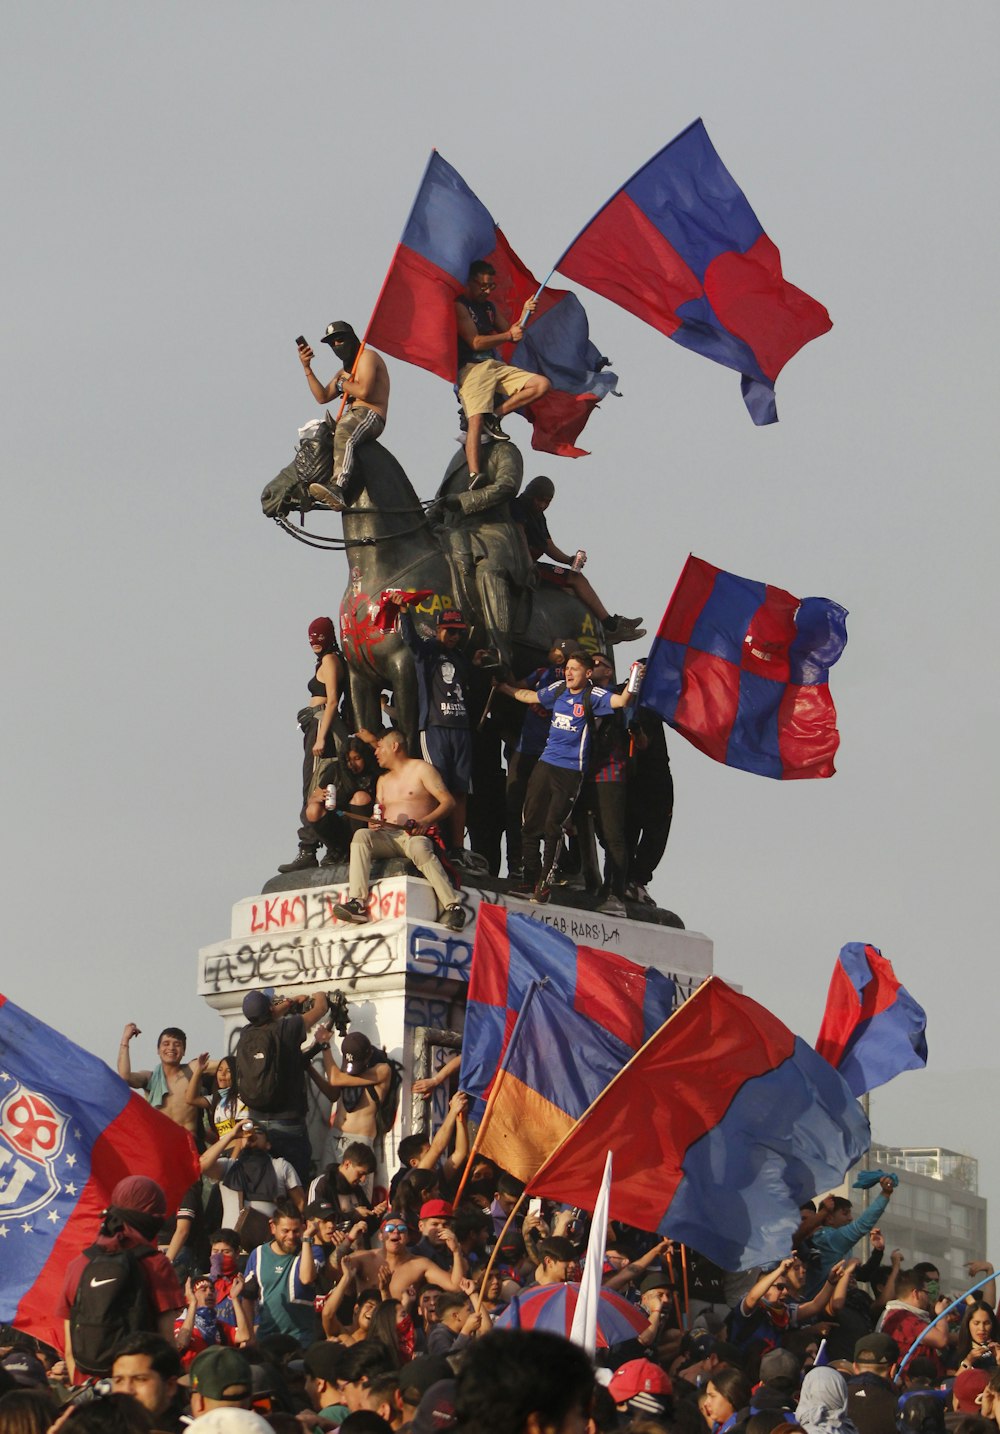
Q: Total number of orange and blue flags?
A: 1